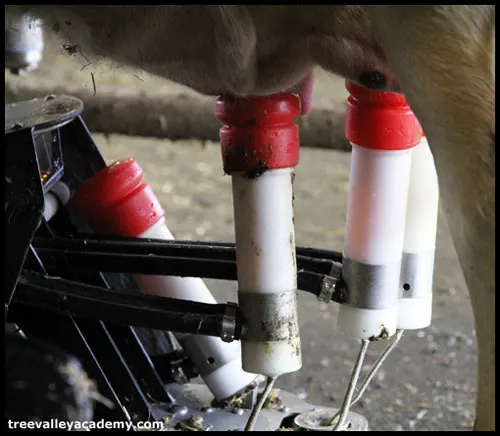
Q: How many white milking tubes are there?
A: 4